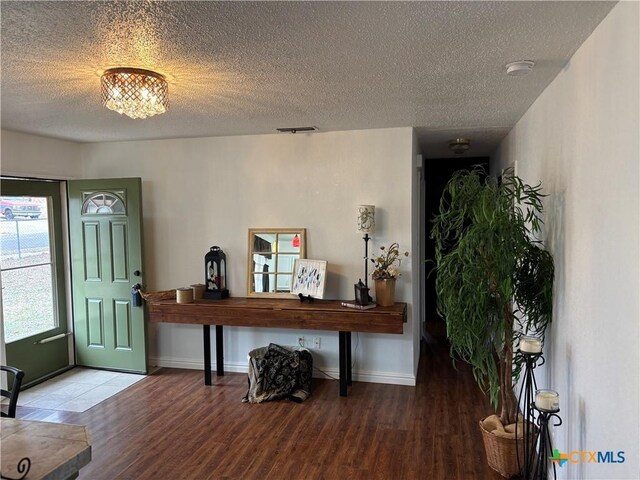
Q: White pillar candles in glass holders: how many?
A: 2